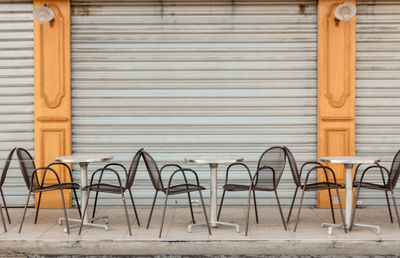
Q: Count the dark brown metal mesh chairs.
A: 7